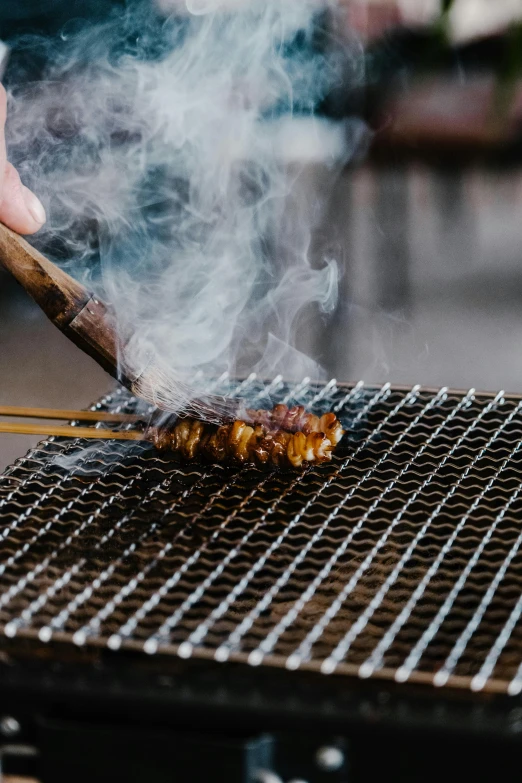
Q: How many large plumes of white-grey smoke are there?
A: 1